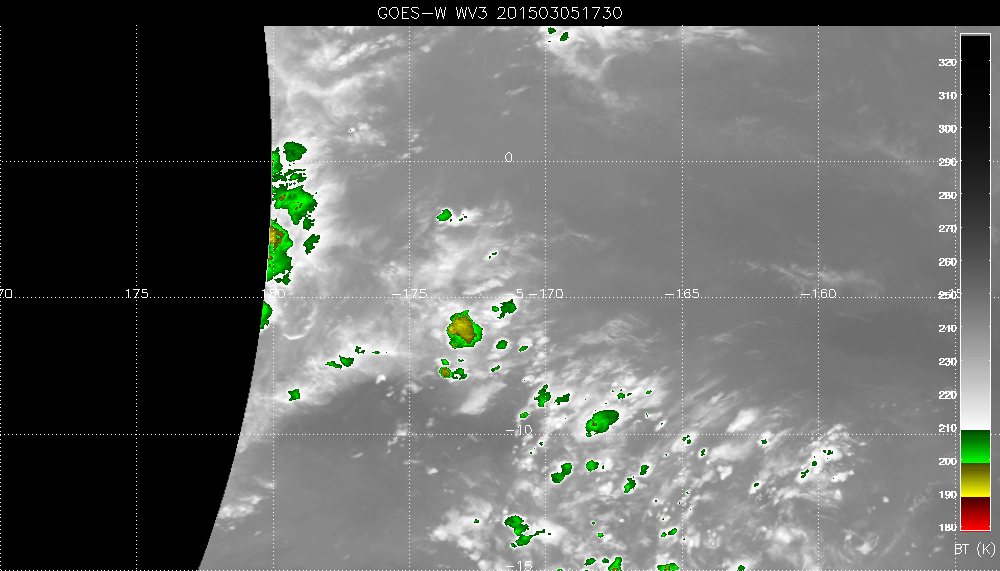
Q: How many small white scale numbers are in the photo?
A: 15